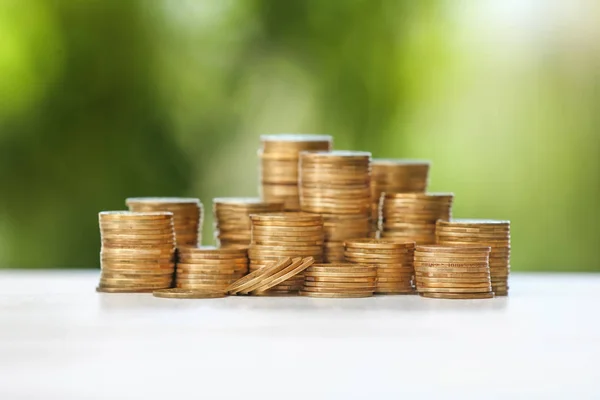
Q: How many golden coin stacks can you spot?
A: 13